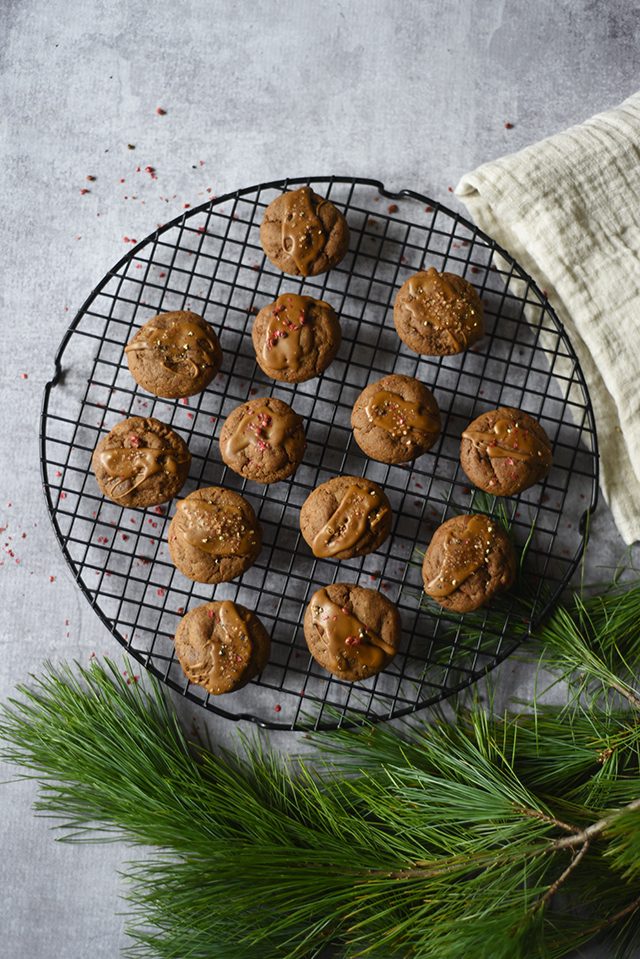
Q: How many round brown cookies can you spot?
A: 13